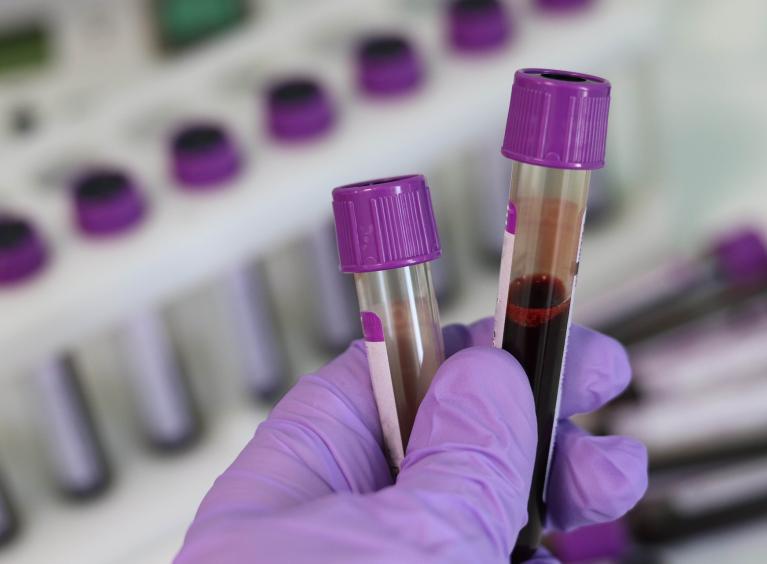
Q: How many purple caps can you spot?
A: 11